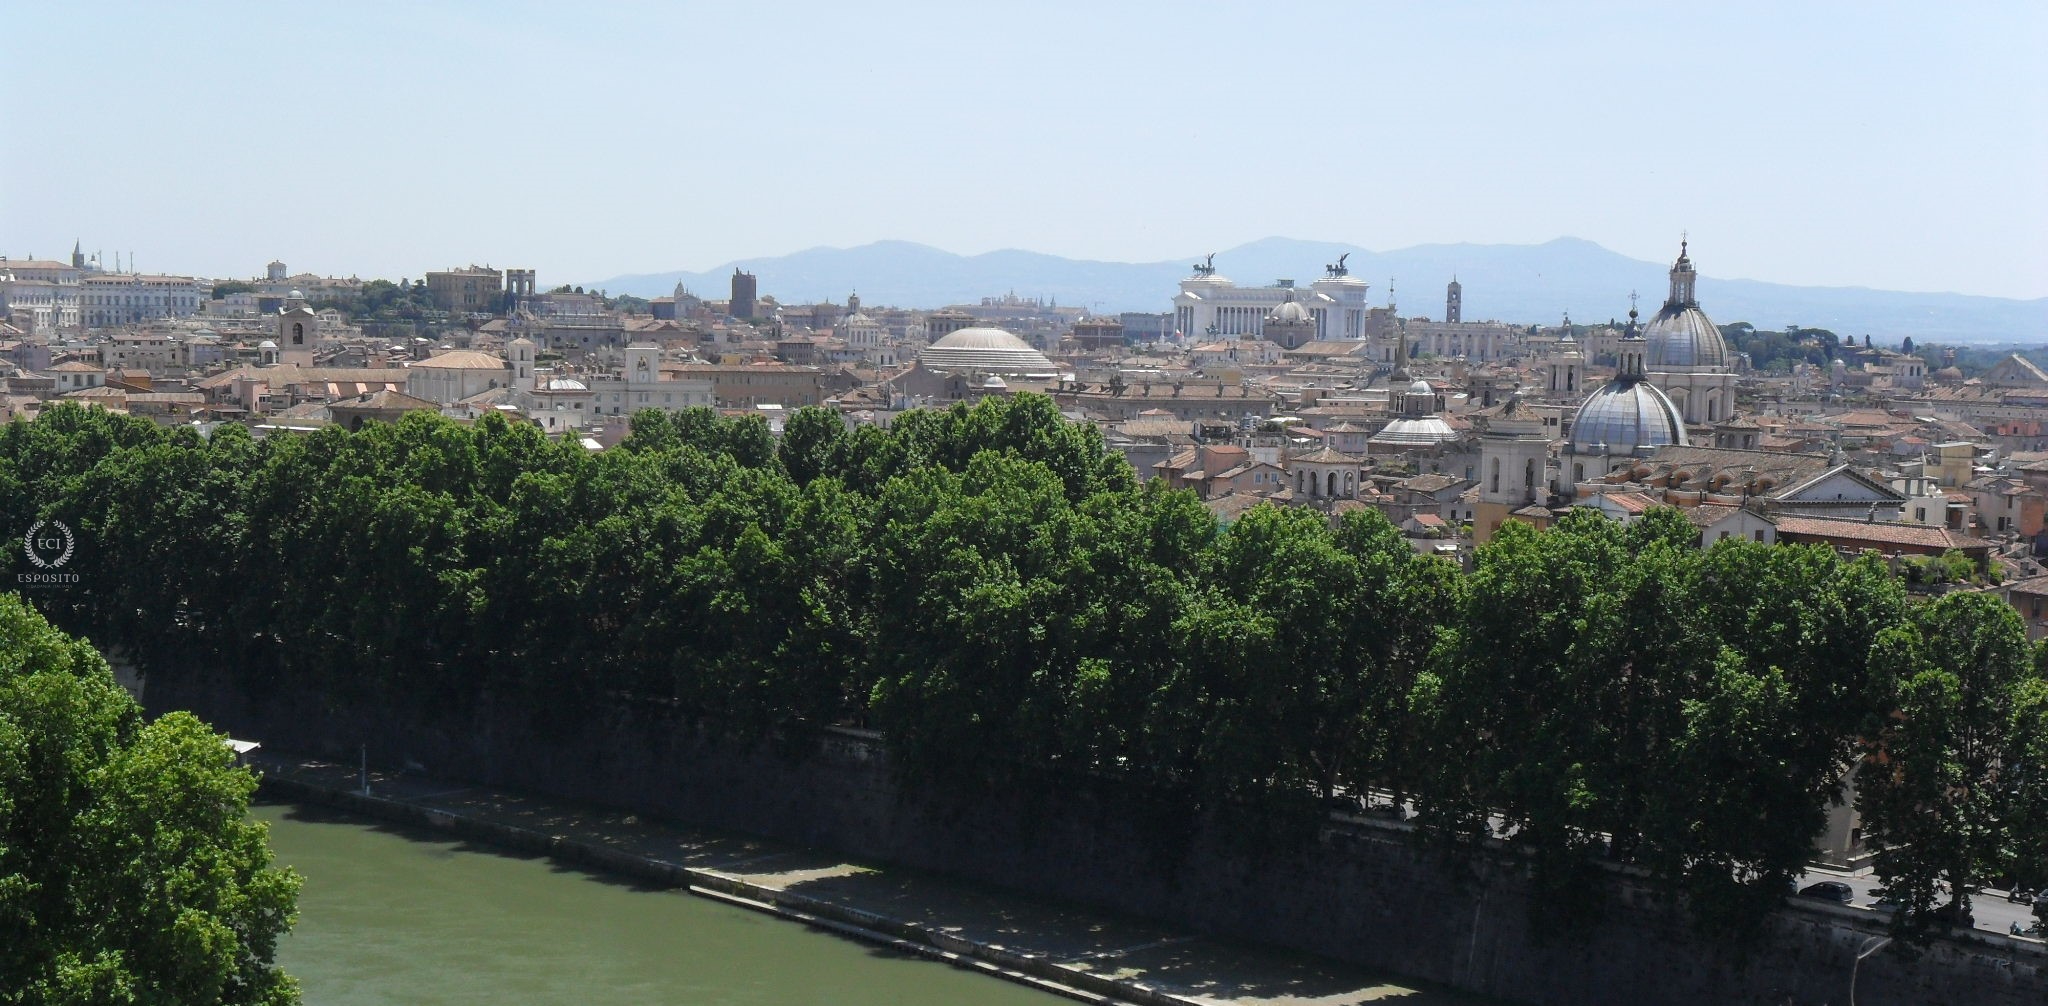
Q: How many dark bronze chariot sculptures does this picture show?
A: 2